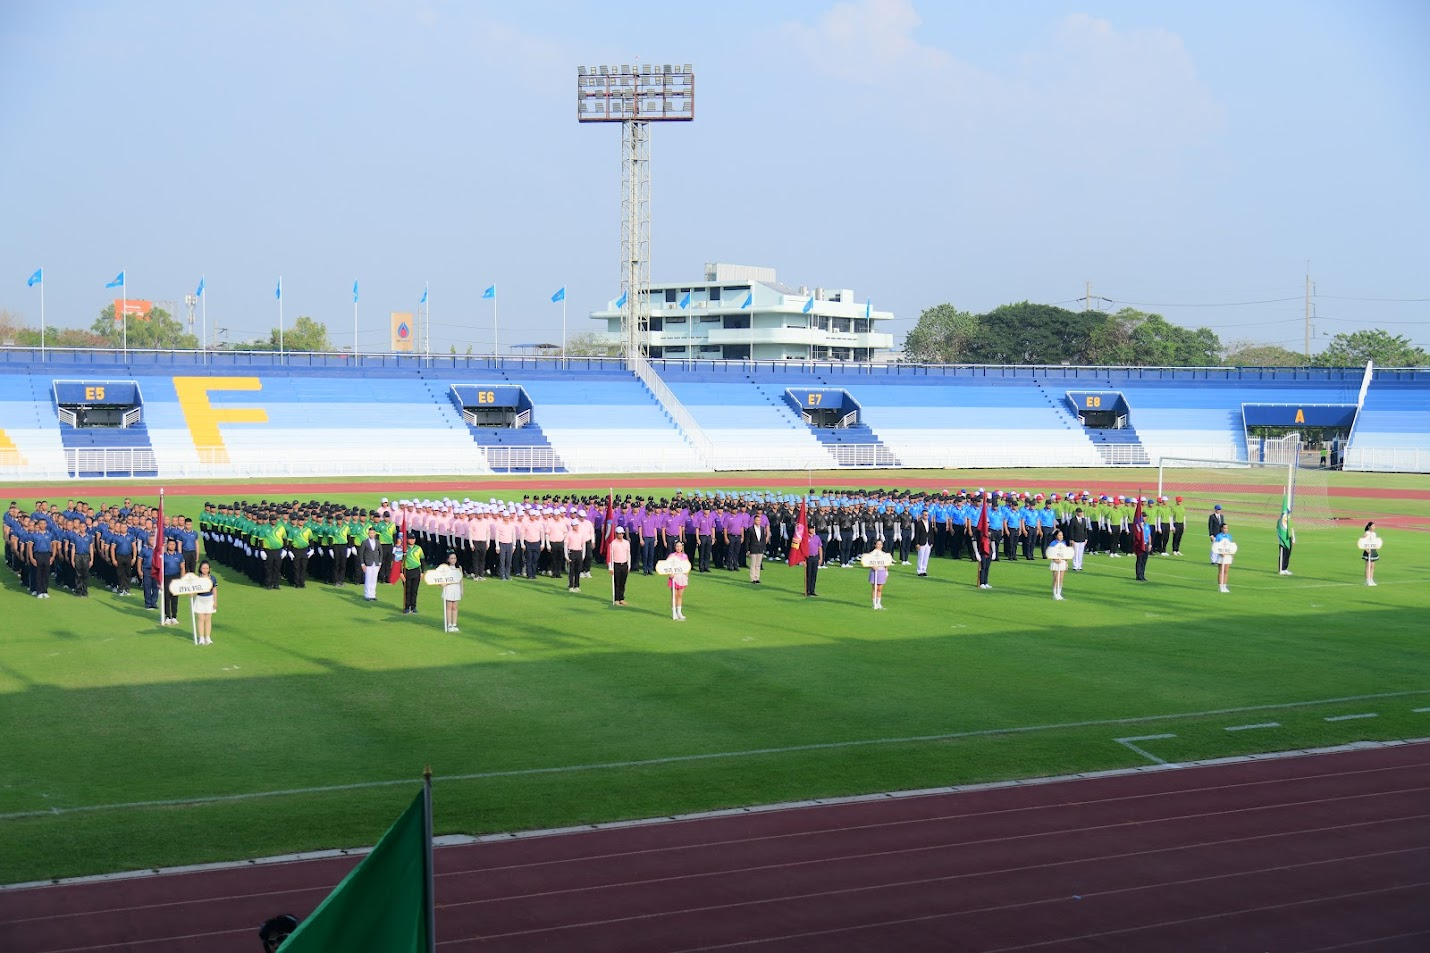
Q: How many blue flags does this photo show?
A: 13